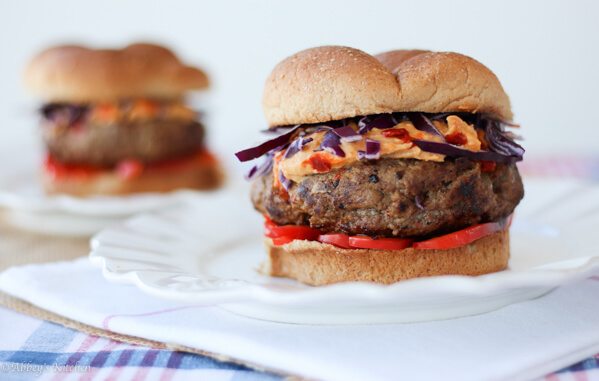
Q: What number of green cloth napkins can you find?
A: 0